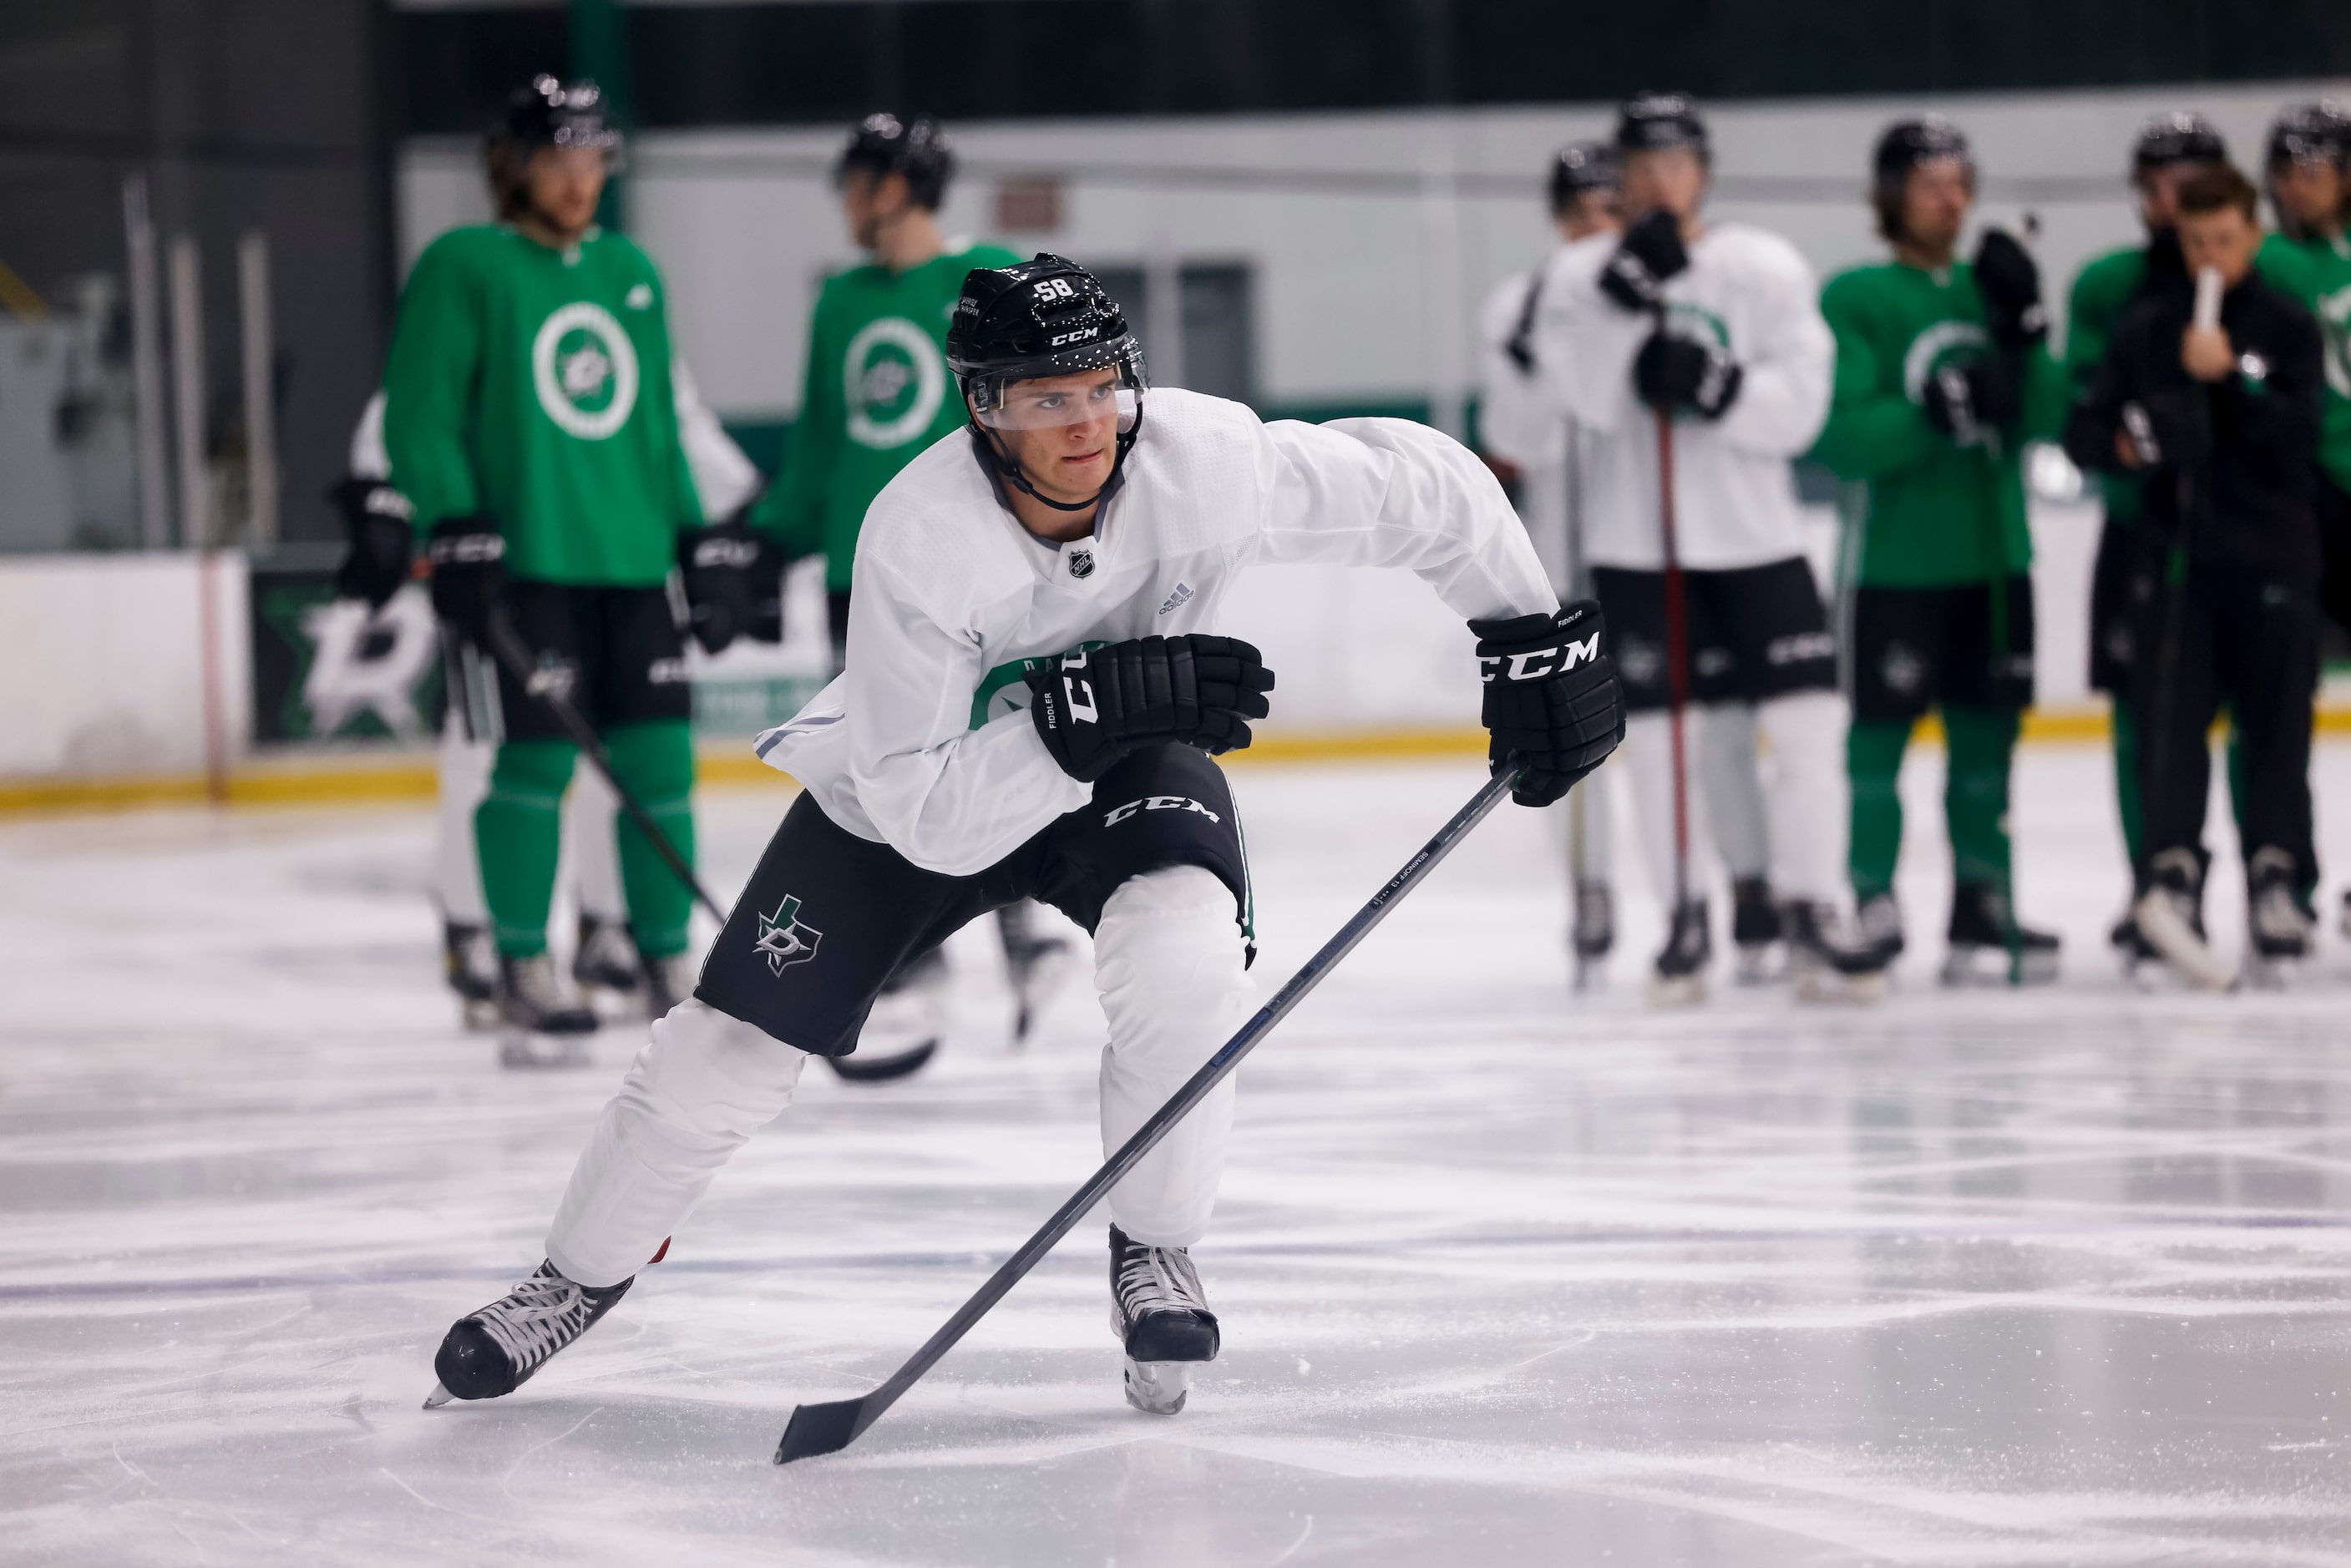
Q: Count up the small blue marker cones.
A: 0